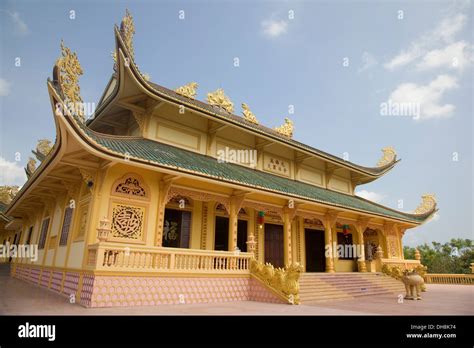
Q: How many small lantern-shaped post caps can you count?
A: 4